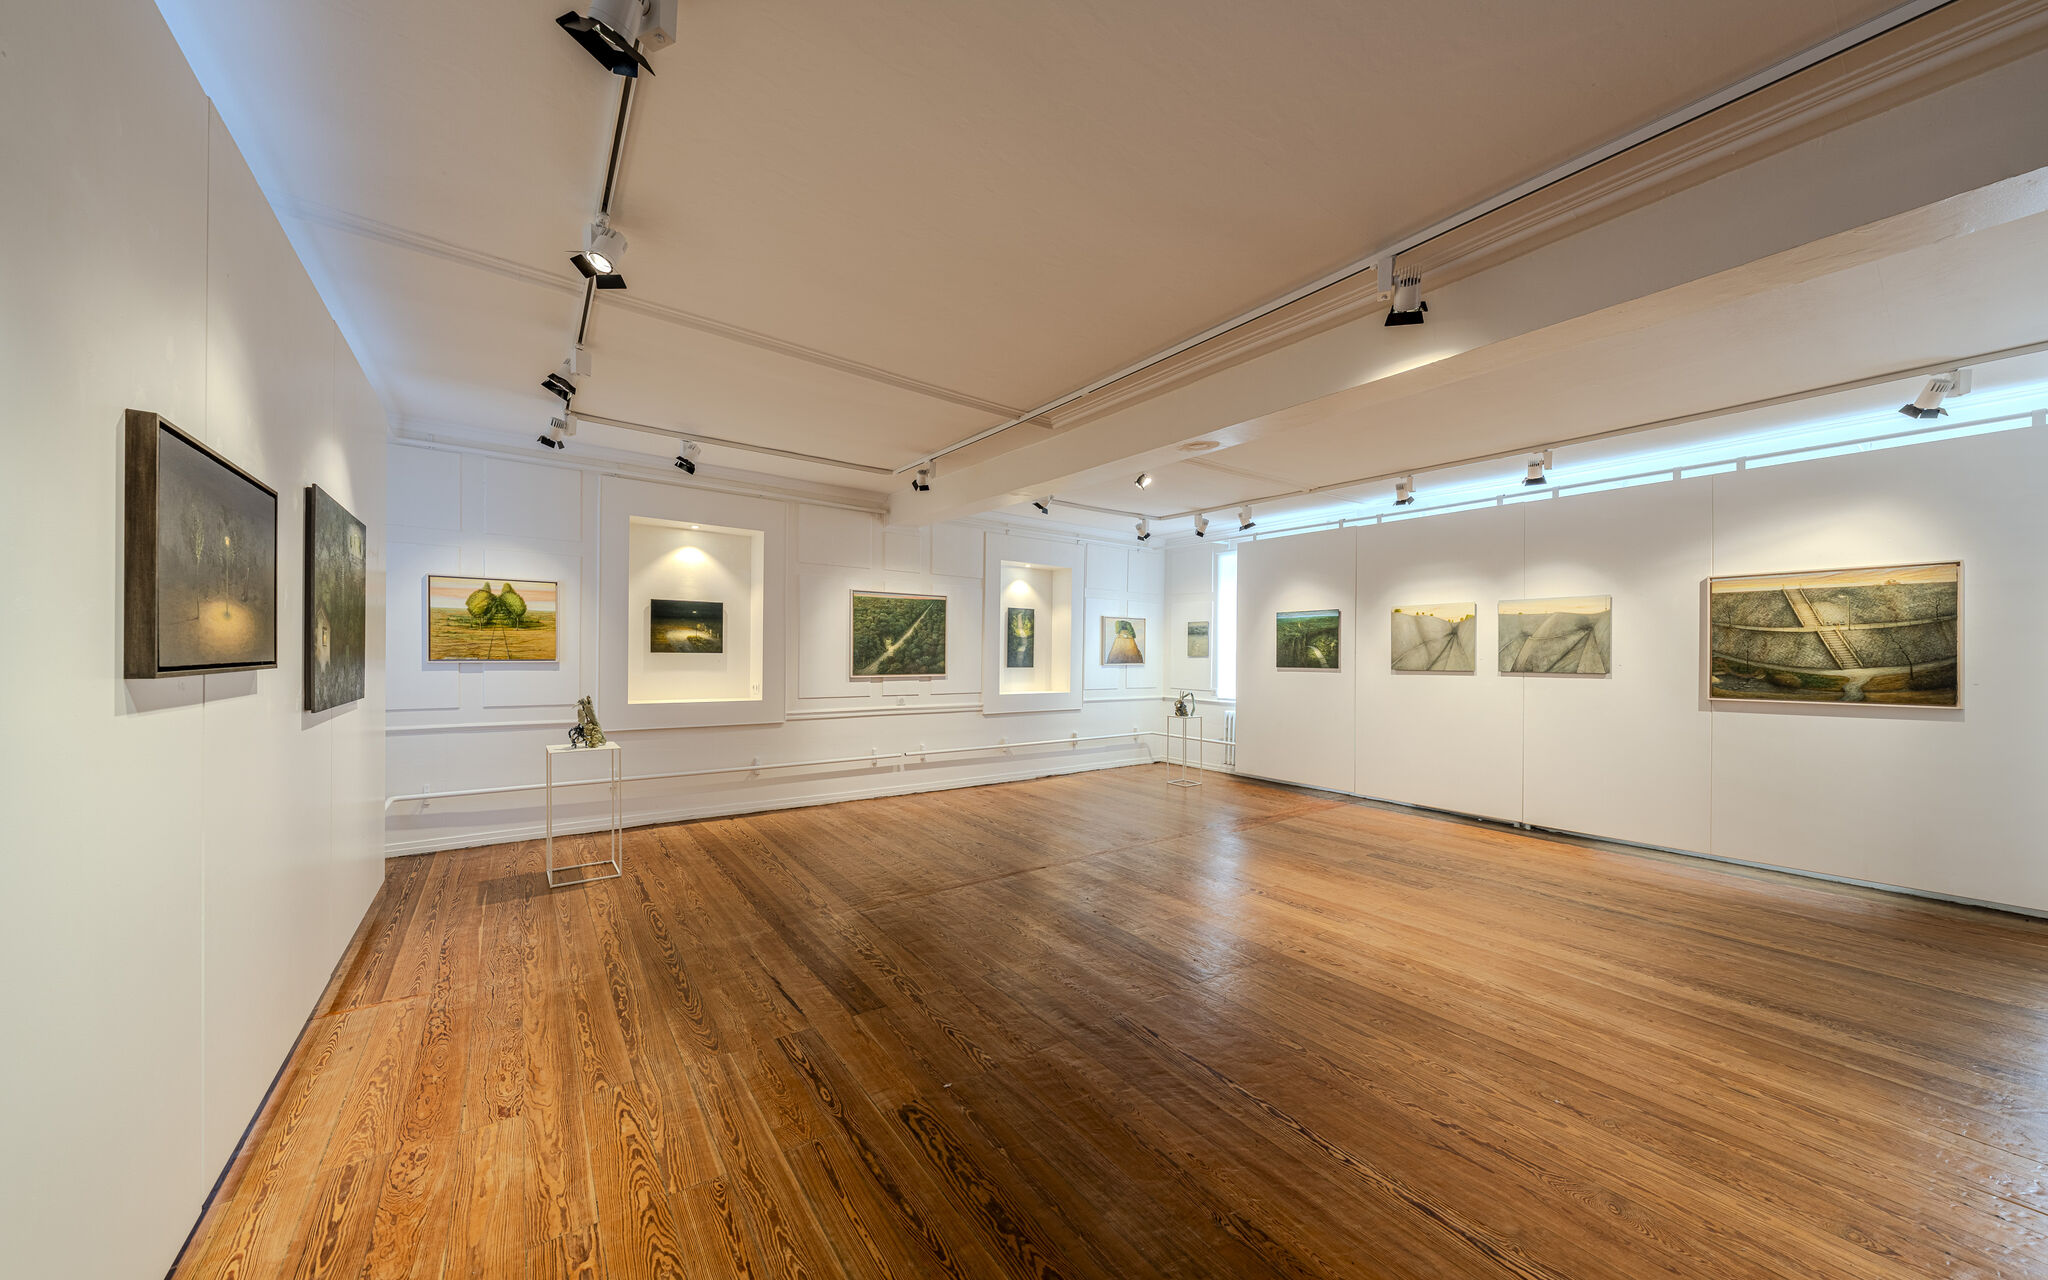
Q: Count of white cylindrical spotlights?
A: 15